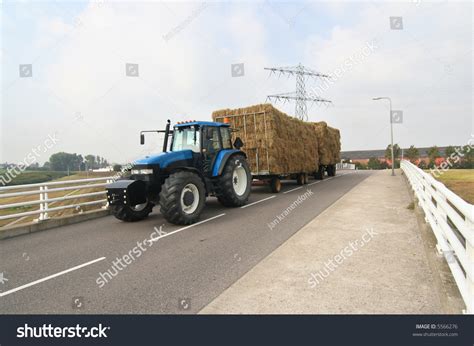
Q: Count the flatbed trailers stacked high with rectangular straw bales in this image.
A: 2